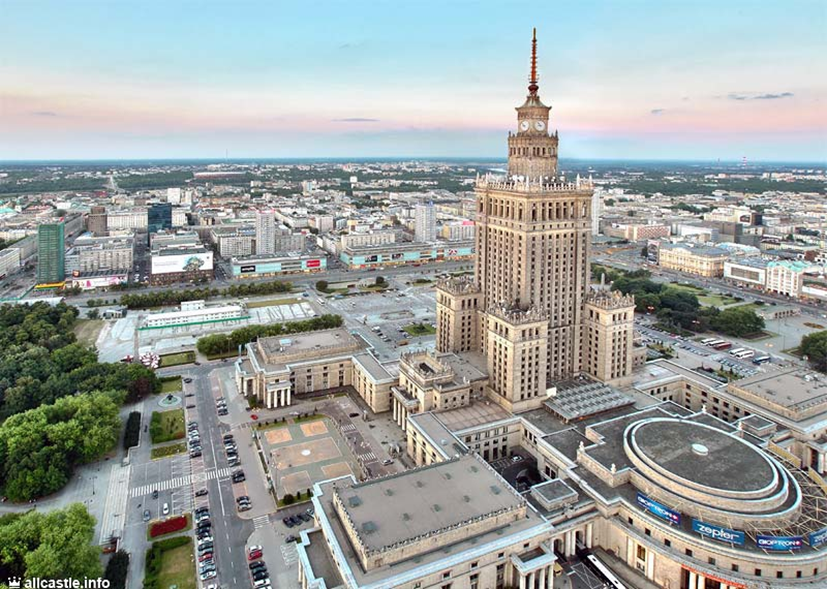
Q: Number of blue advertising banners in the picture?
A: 4